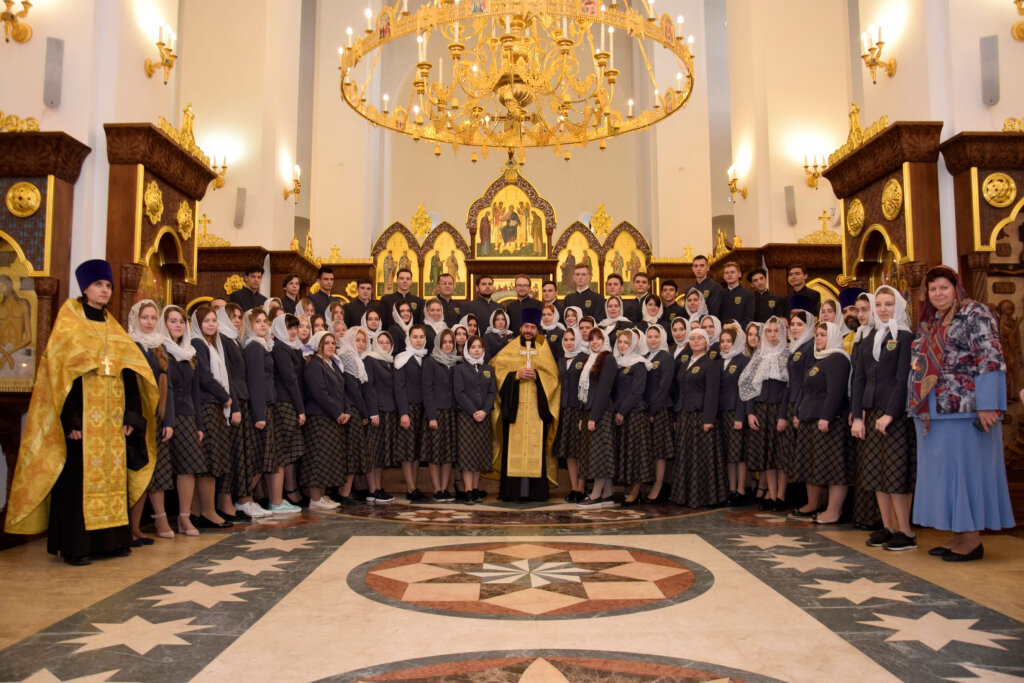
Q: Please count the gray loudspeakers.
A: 4